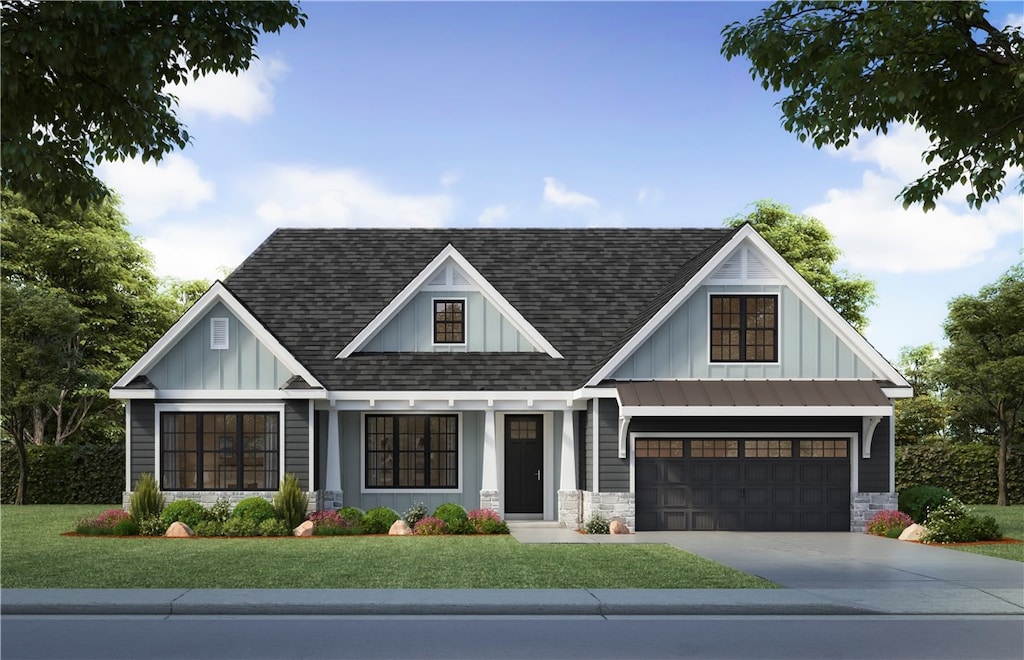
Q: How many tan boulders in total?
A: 5